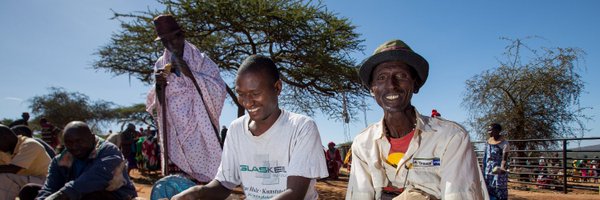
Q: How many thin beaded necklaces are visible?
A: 1